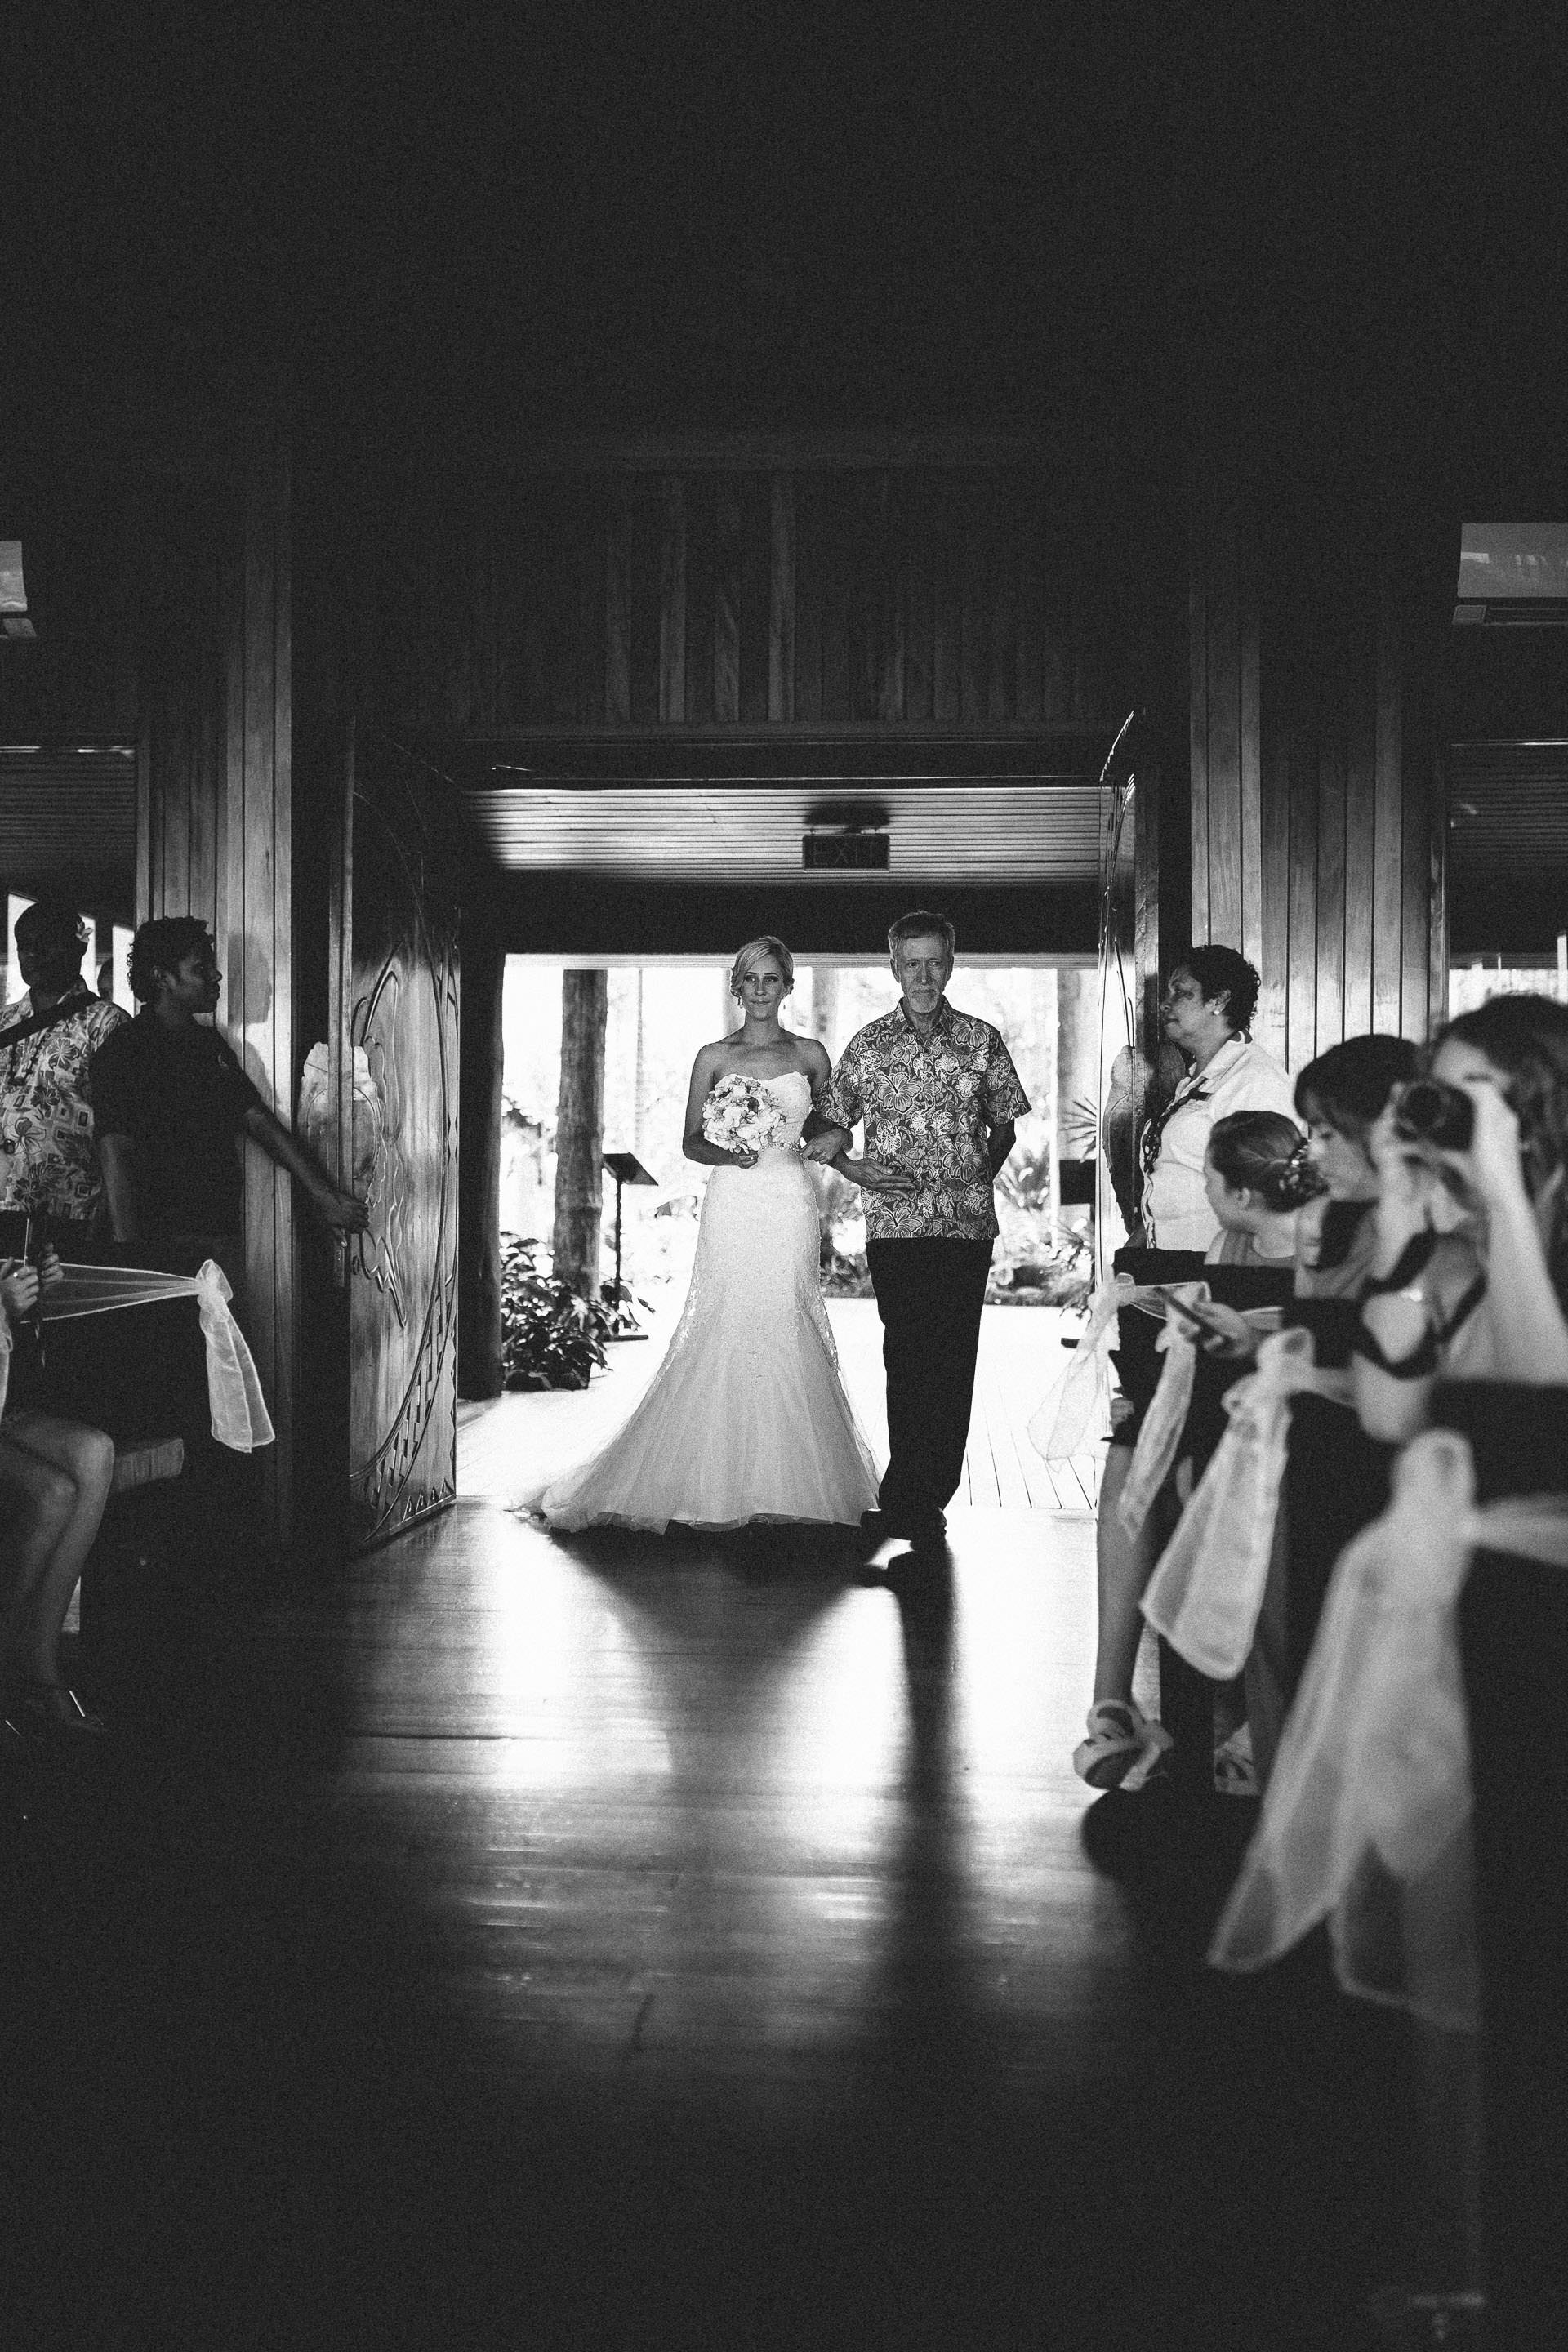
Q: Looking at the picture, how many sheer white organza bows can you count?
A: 5